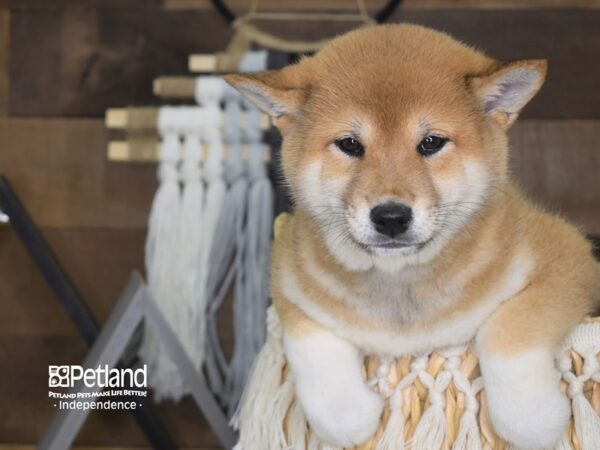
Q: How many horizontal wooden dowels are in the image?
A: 4